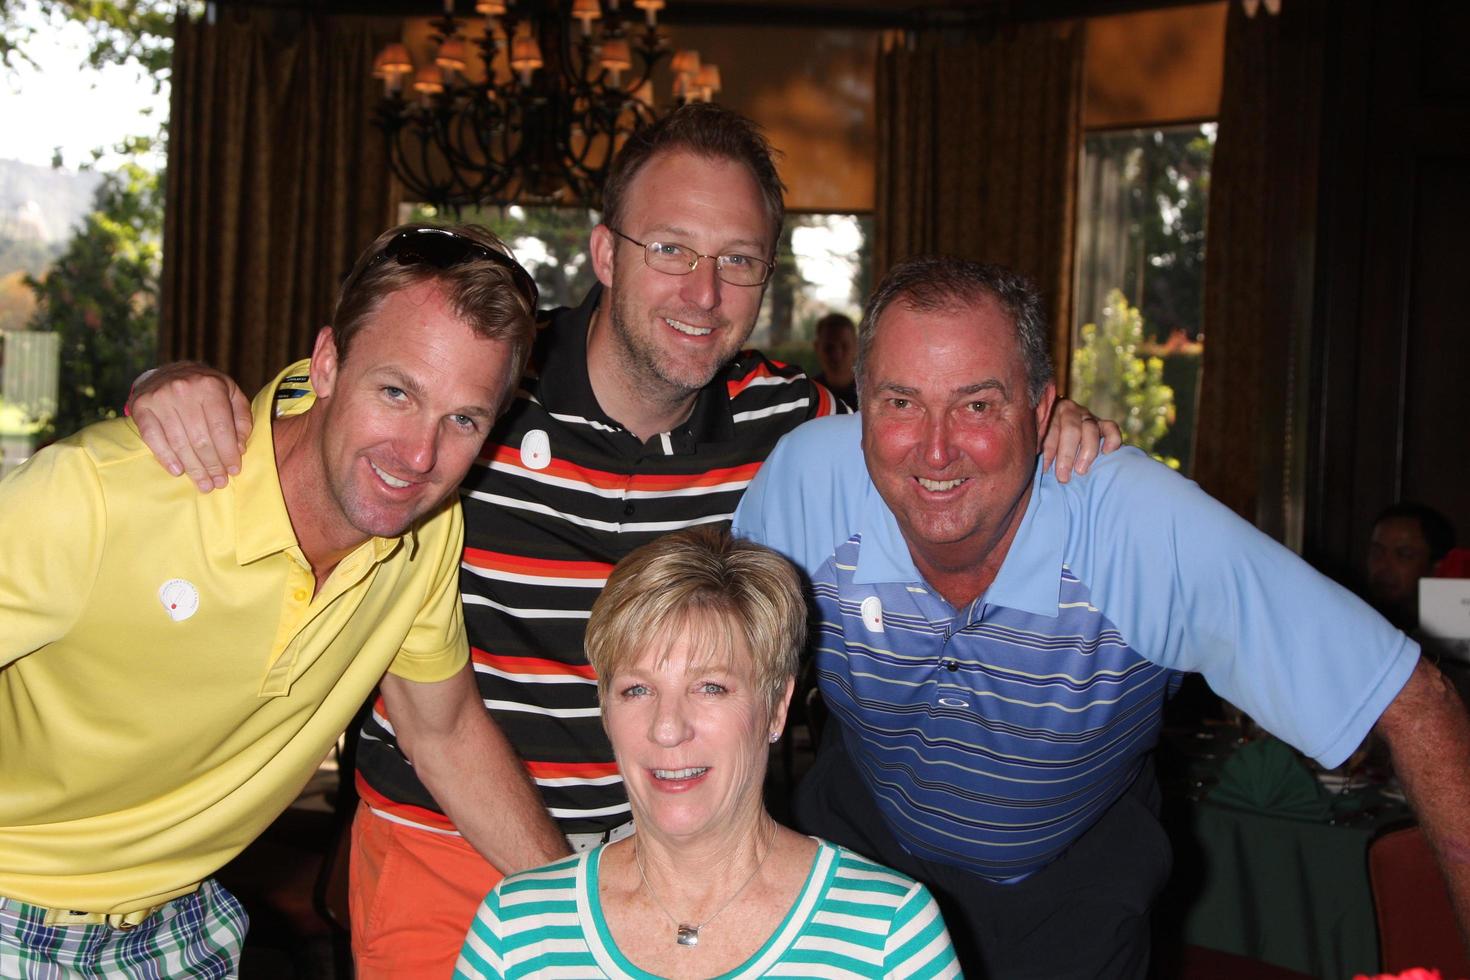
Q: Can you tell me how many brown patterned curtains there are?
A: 3